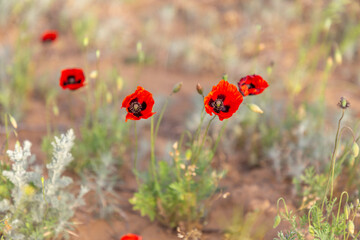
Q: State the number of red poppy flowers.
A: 6